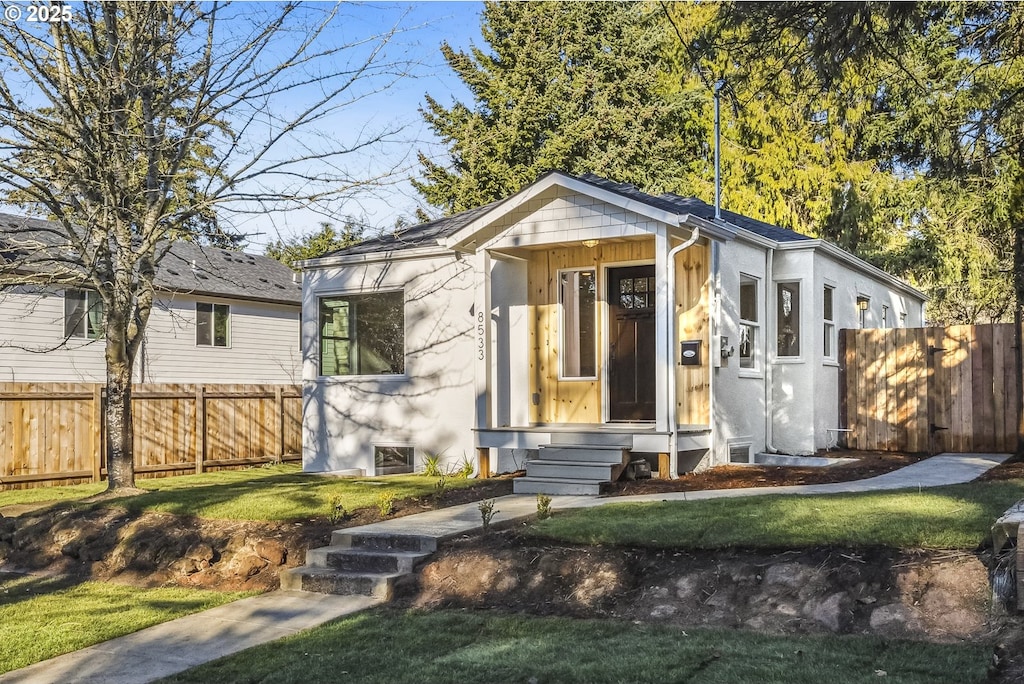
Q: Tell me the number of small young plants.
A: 7